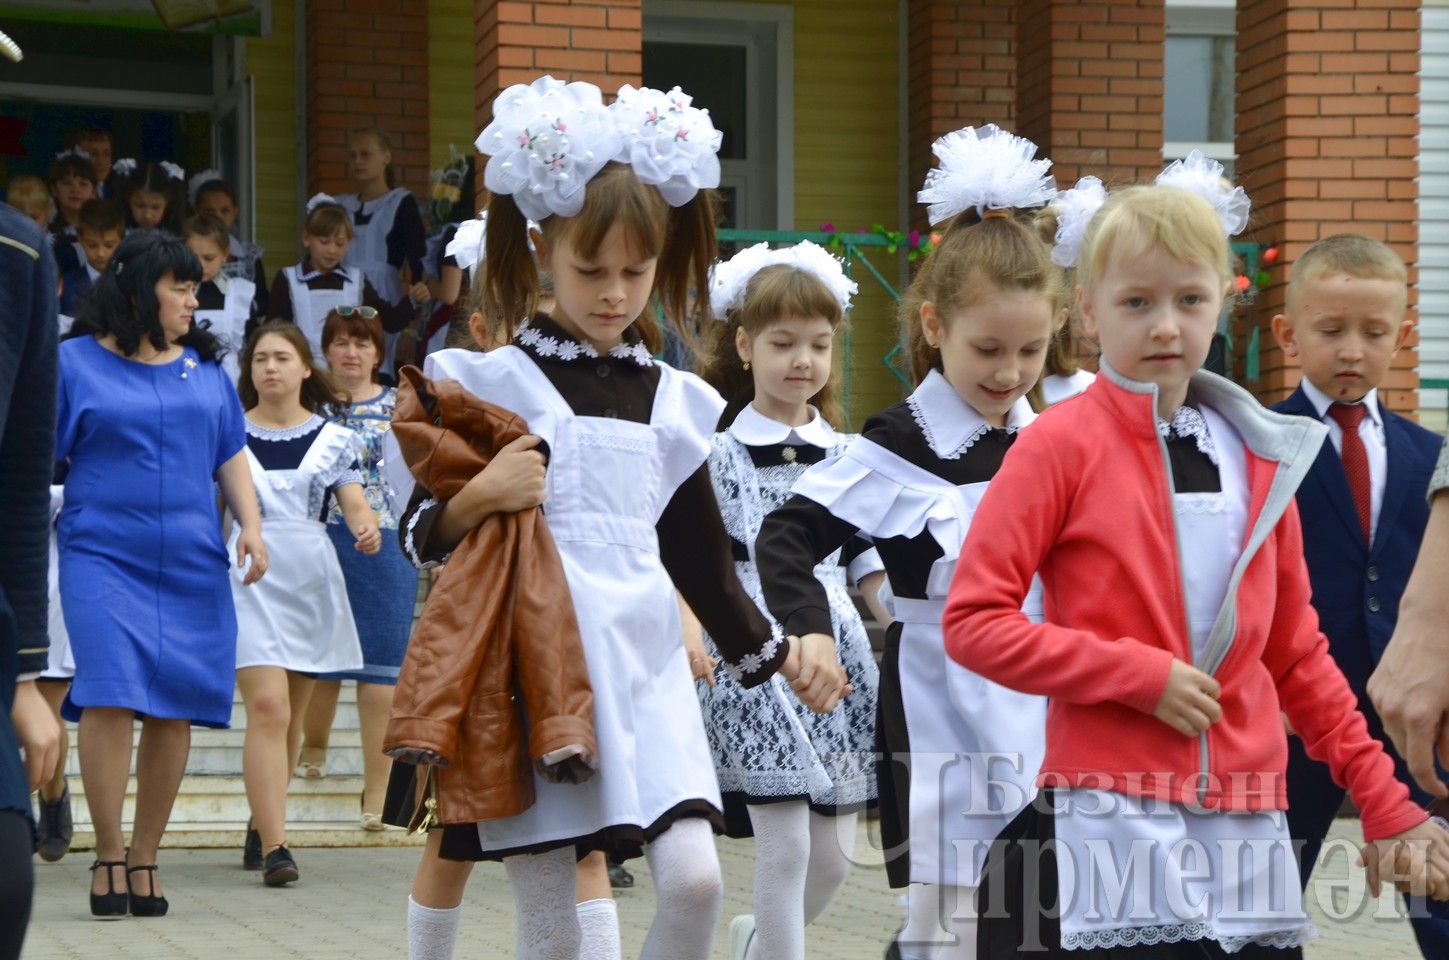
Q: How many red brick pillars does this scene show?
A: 5